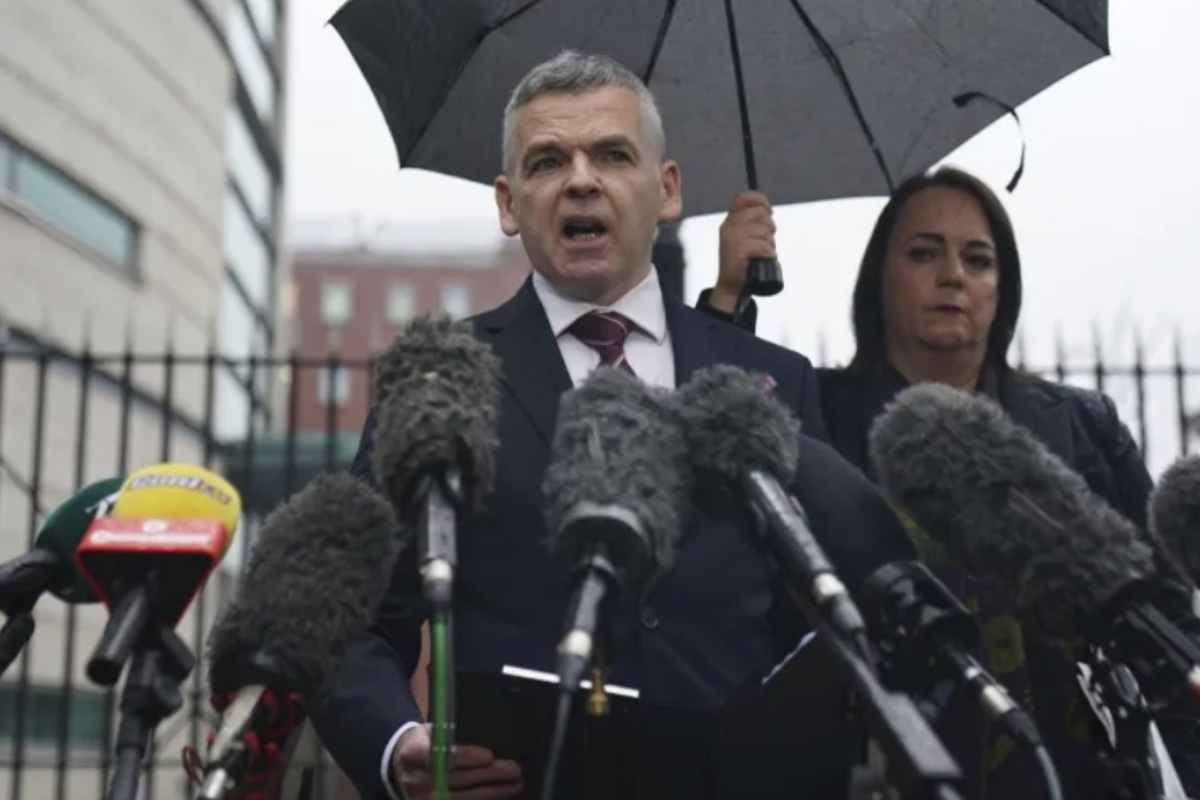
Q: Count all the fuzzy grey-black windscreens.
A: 6